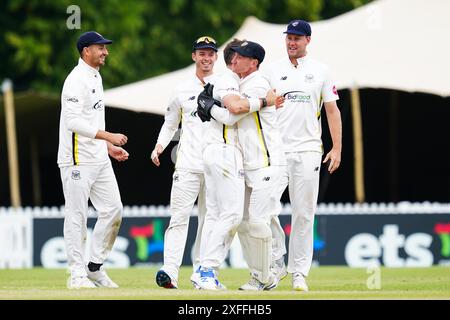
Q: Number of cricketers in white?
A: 5